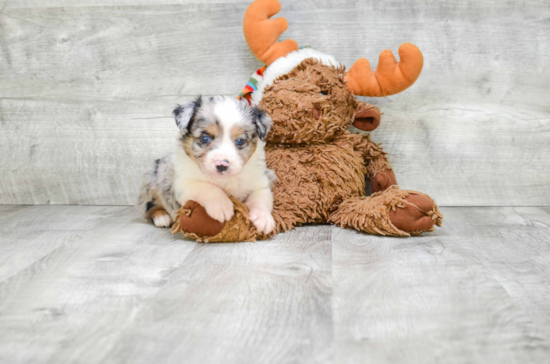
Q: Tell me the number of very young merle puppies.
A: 1